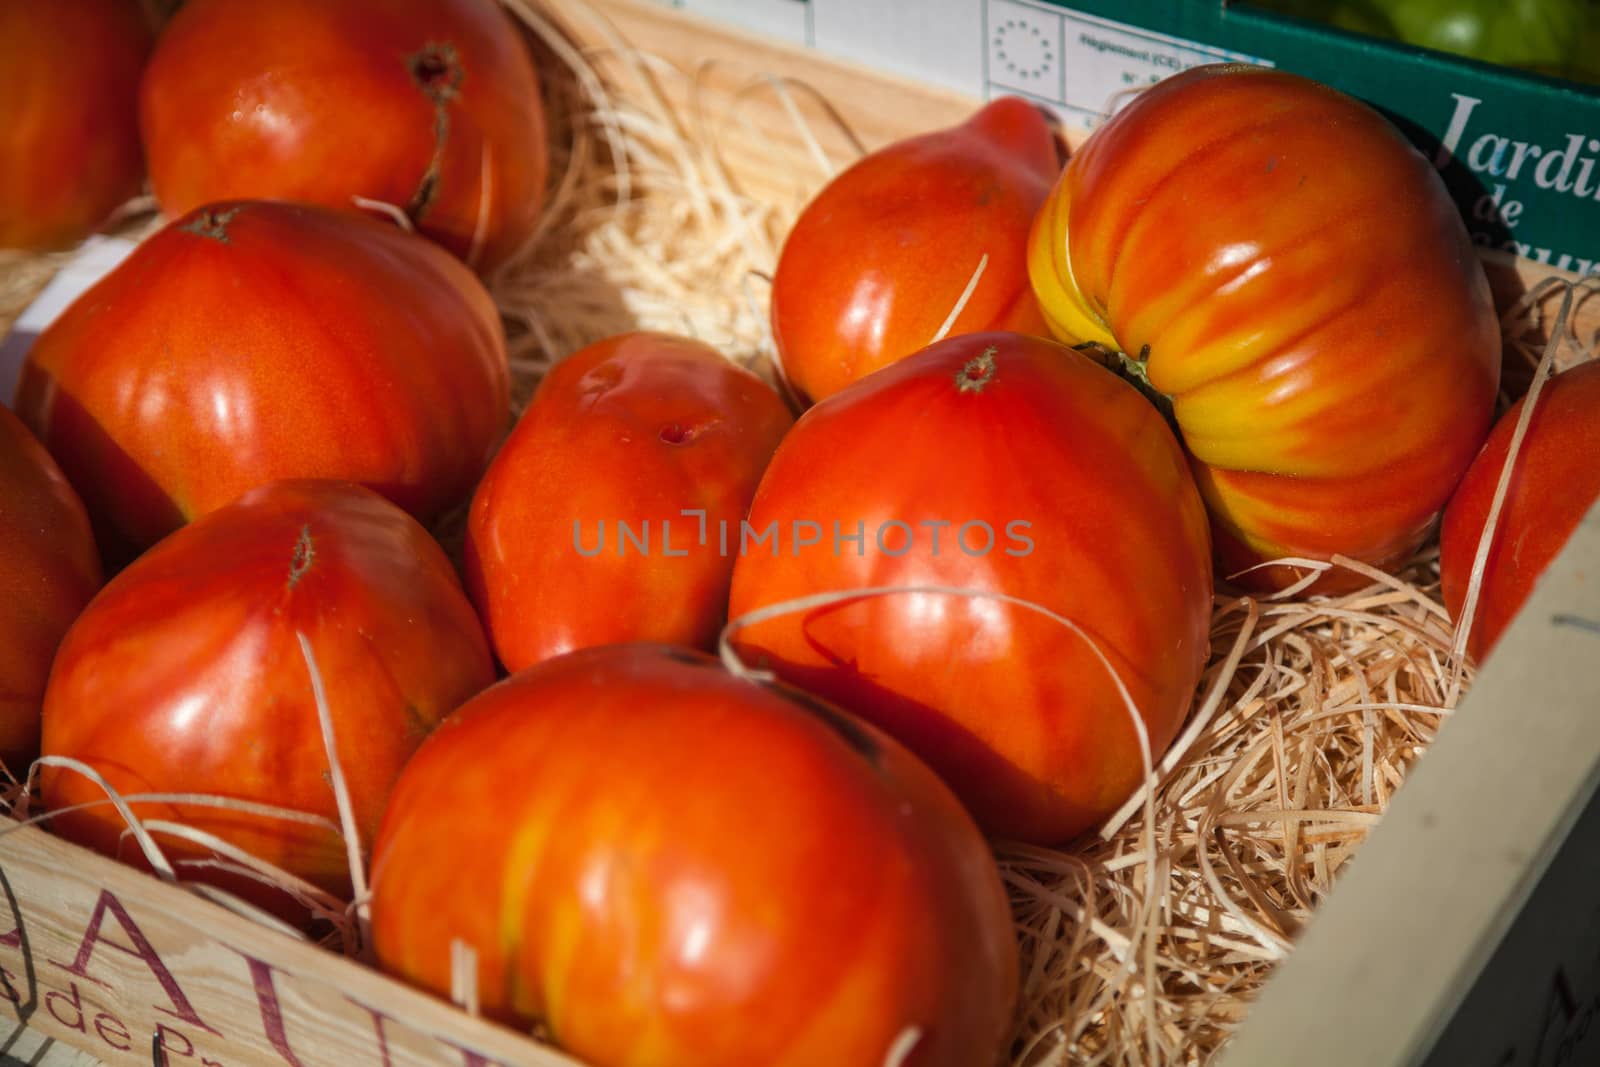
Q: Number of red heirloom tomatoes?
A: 11